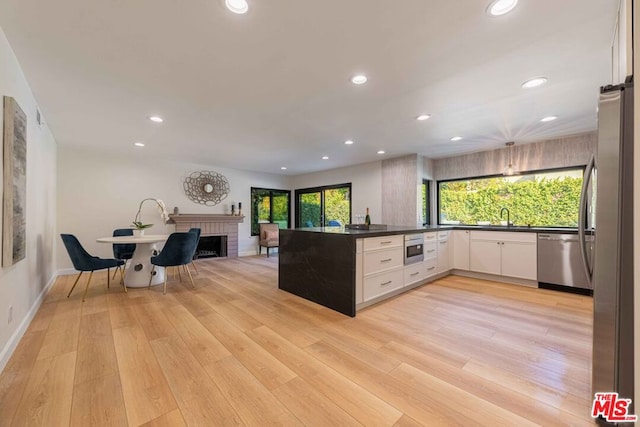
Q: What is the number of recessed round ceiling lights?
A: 13